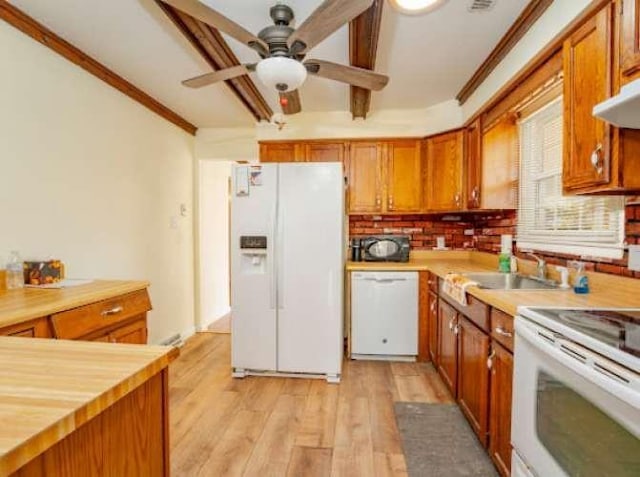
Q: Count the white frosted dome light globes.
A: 1